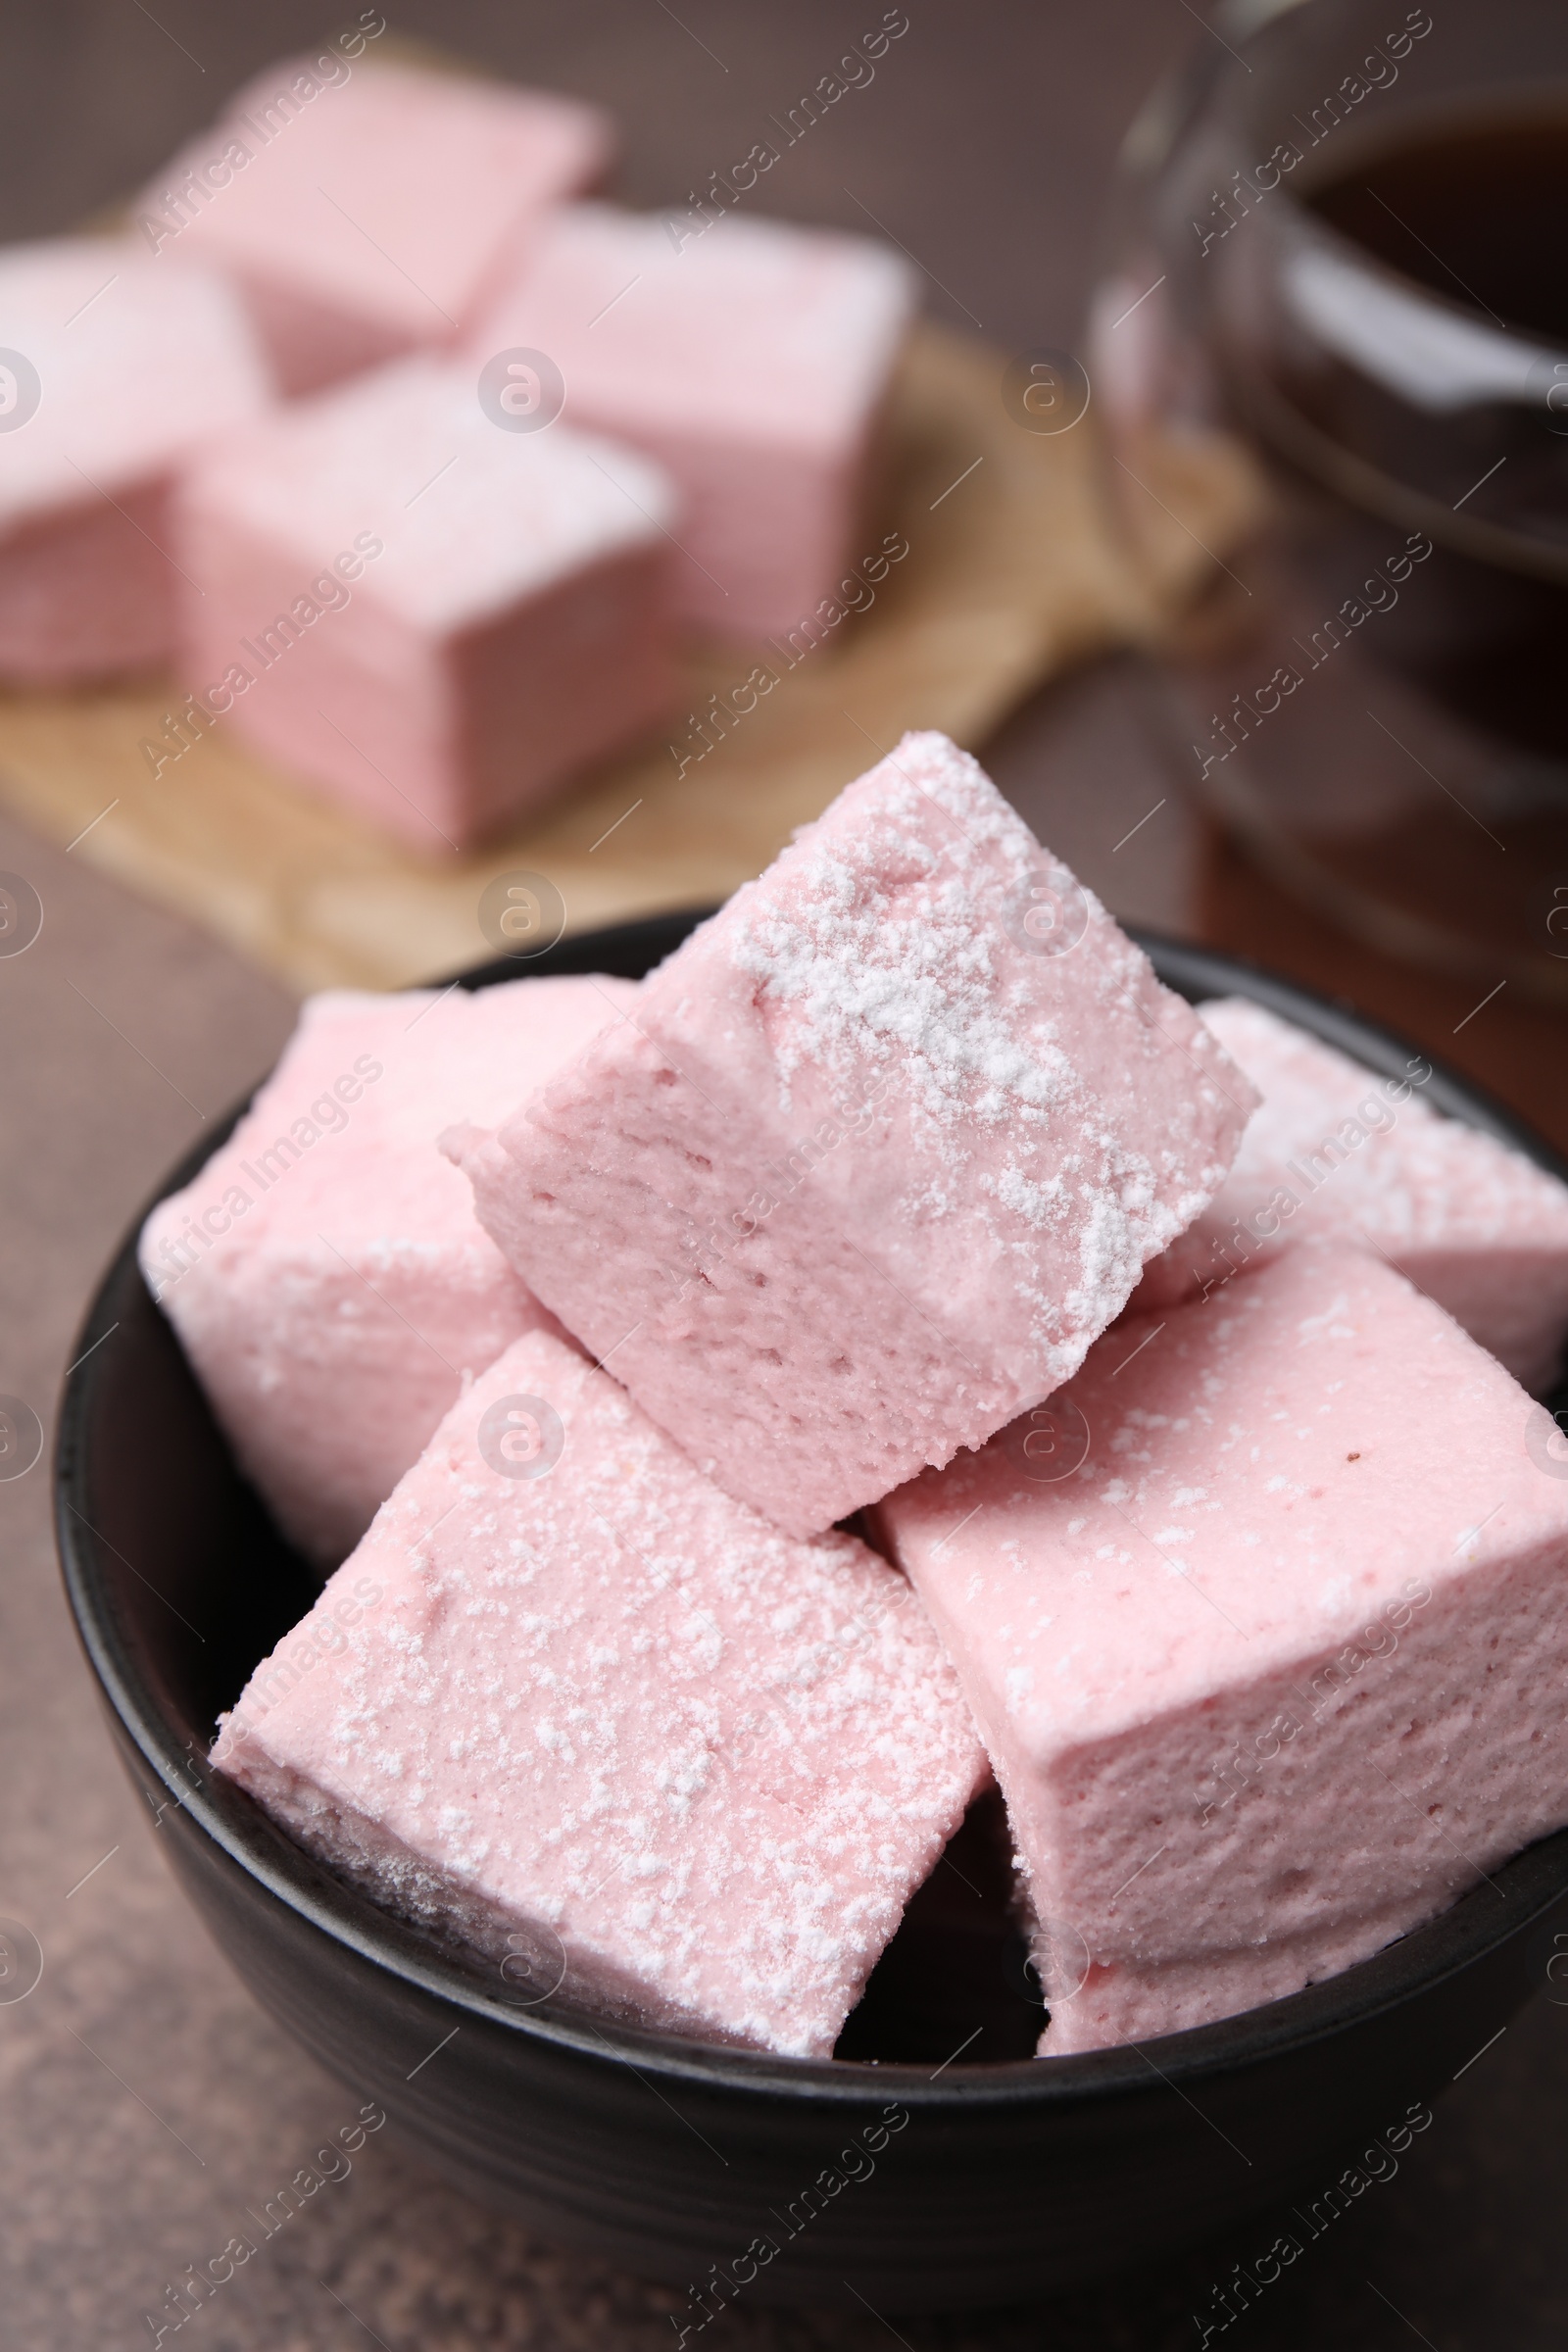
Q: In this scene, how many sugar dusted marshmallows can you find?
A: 9